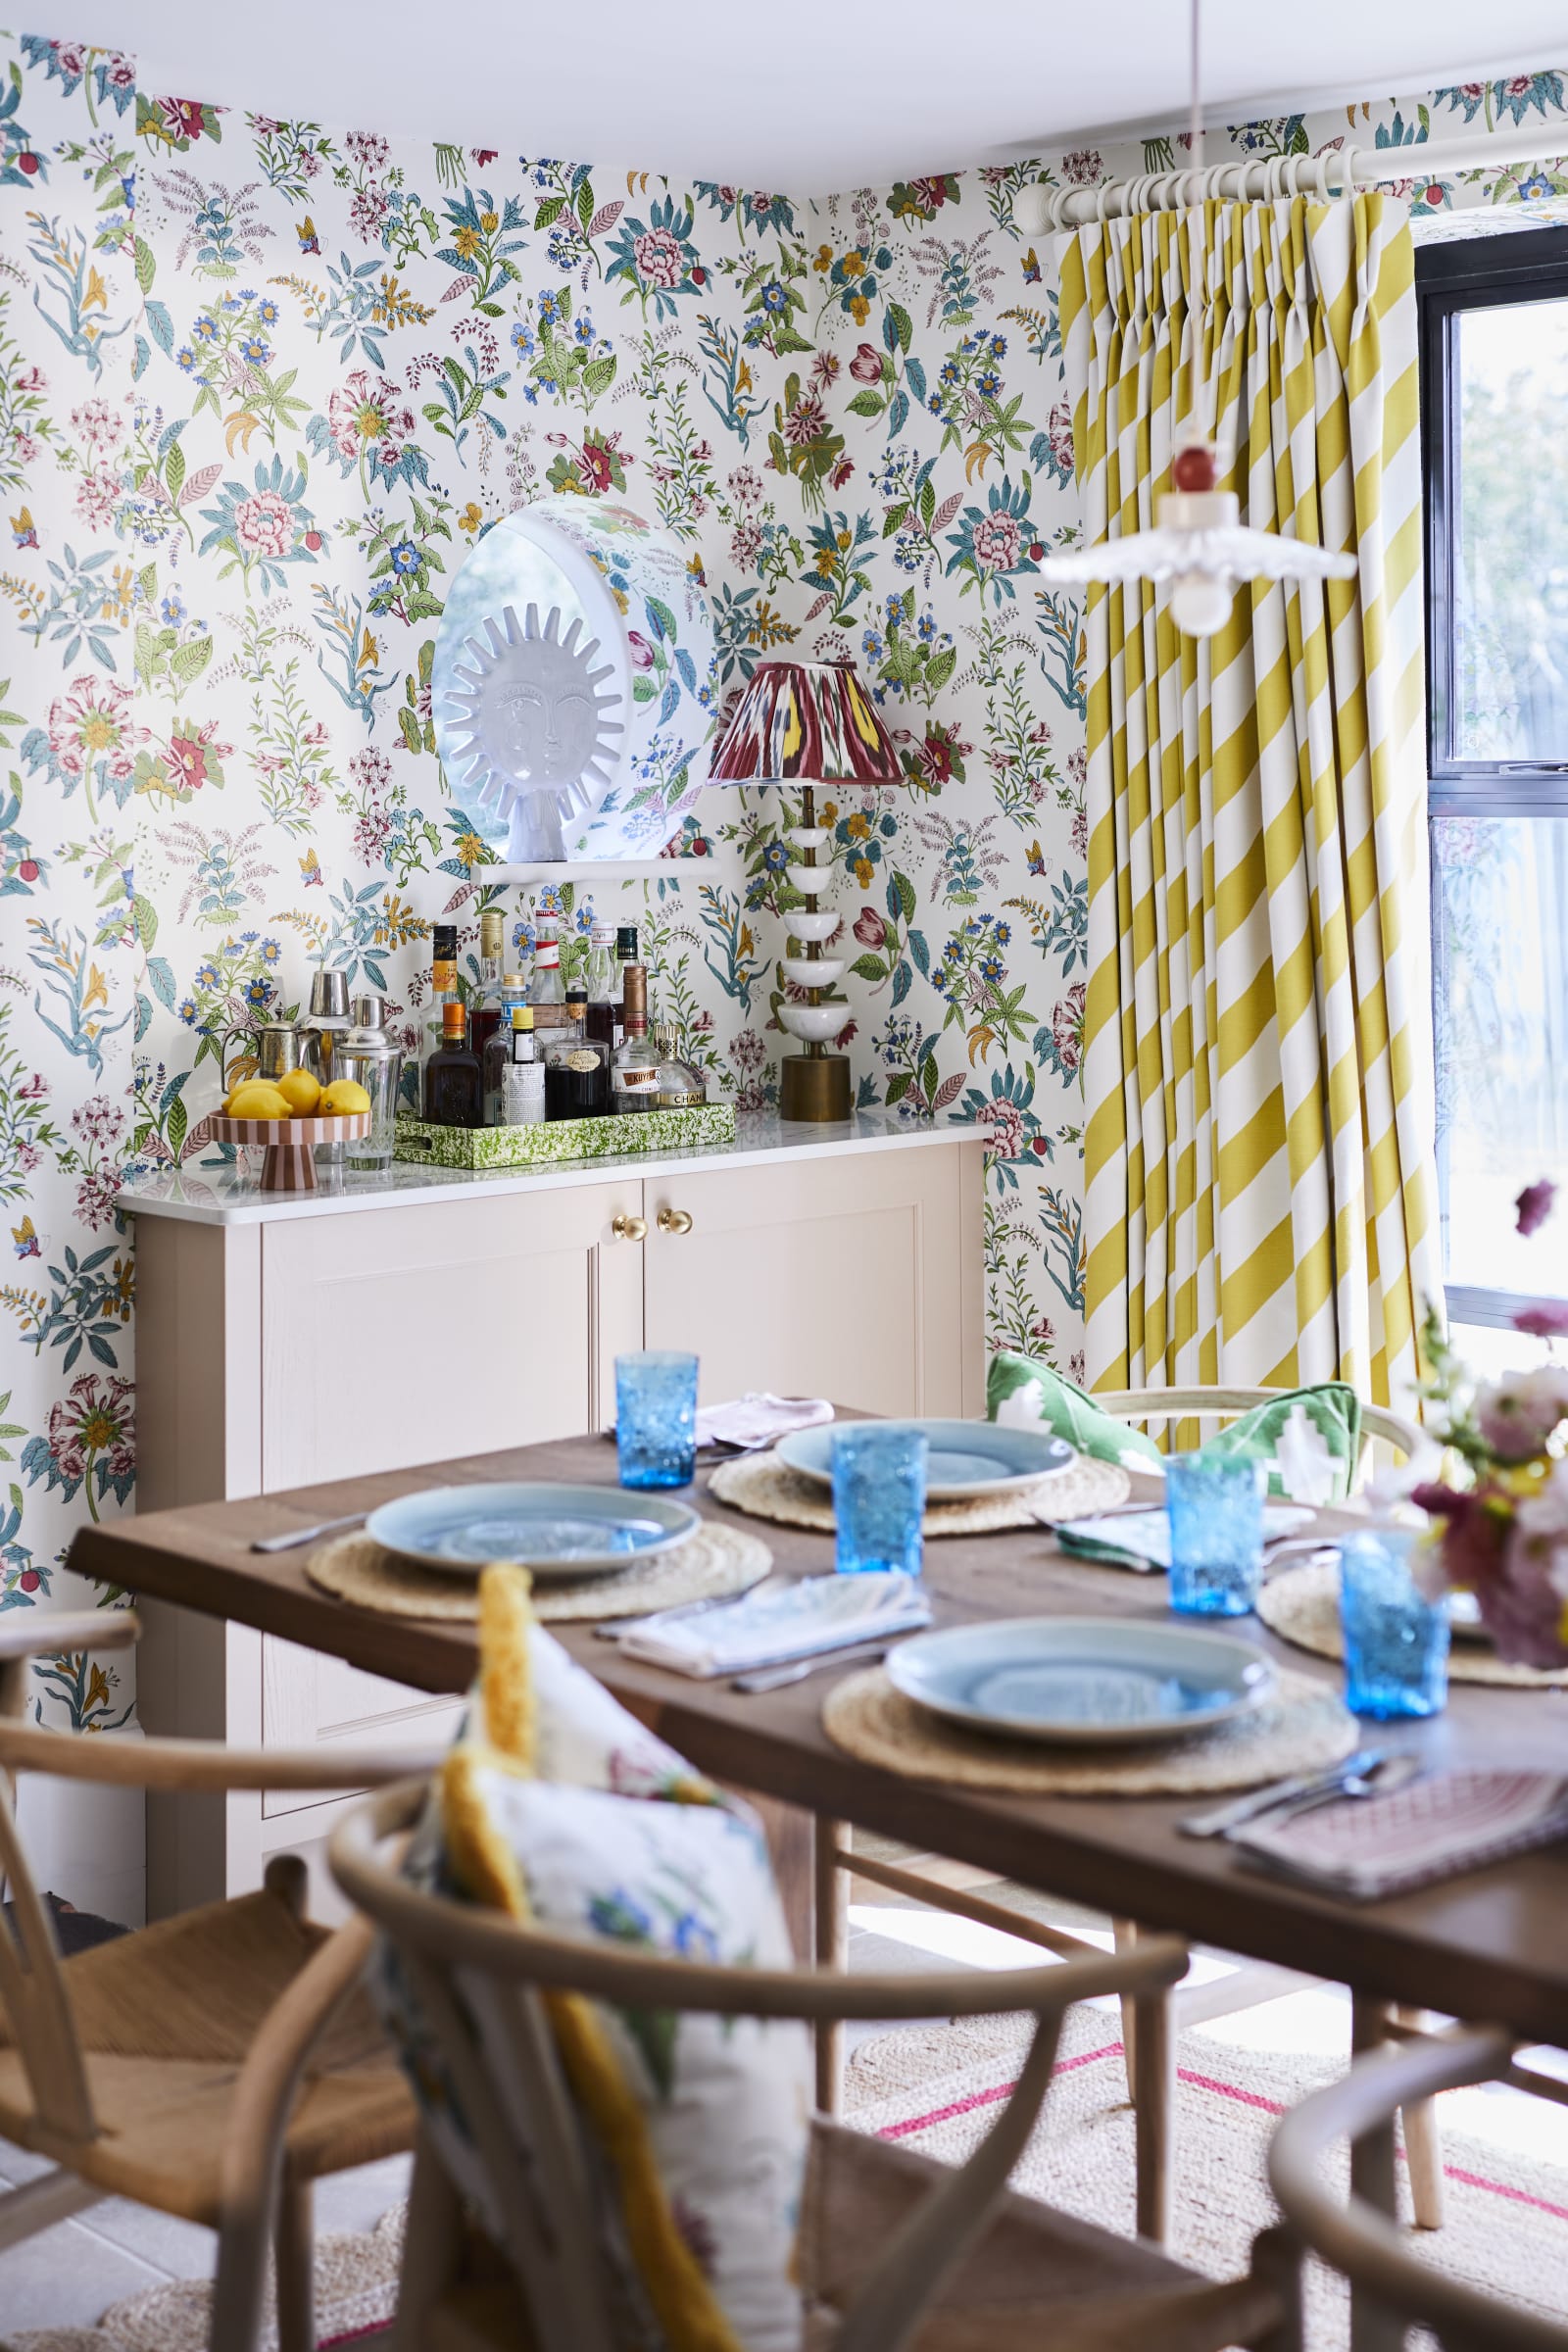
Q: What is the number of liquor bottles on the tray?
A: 11